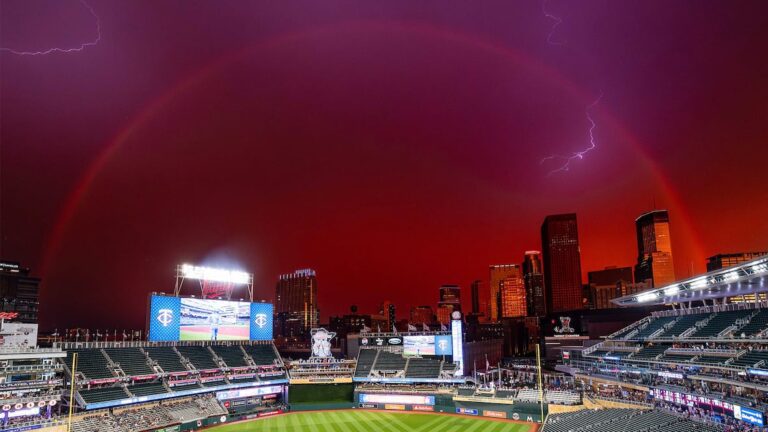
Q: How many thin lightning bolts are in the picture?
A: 3